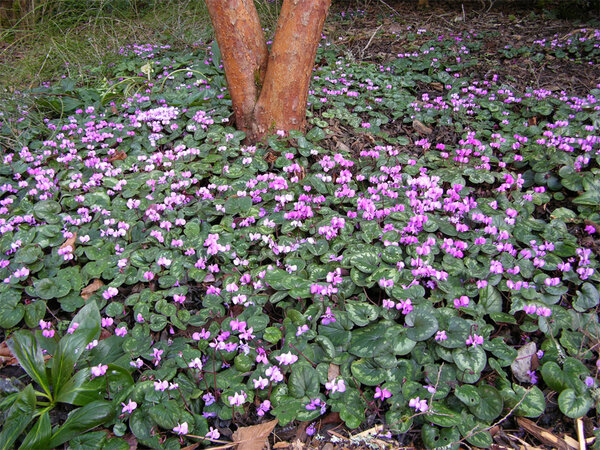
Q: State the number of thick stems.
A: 2